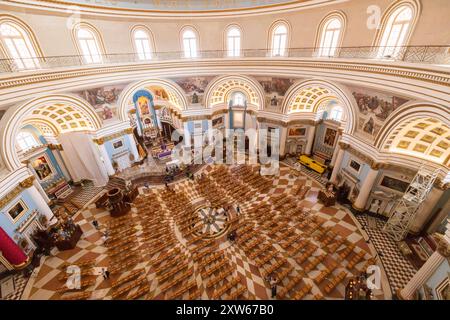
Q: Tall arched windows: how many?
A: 8